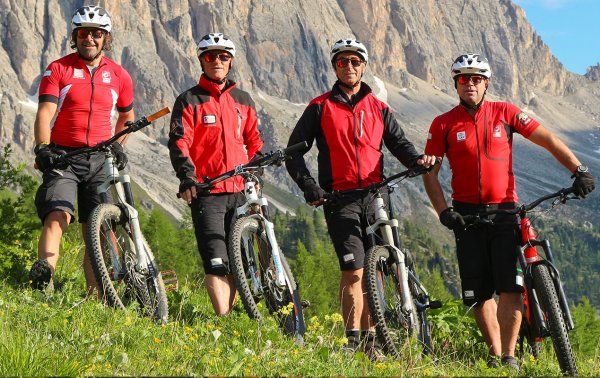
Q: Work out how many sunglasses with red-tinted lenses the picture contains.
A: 4